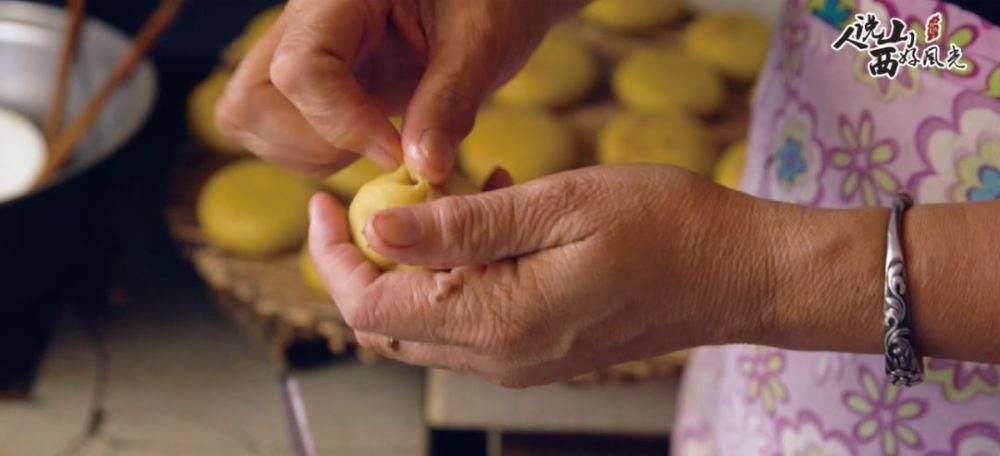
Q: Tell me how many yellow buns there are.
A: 13